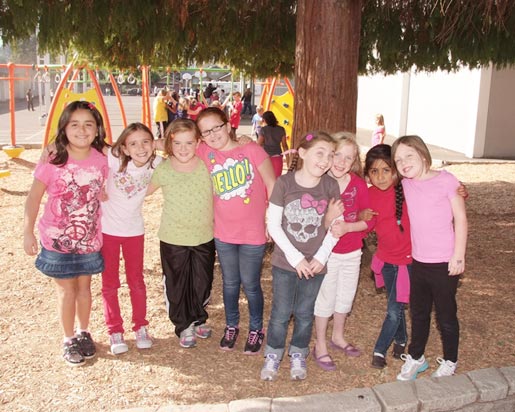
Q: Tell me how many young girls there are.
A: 8